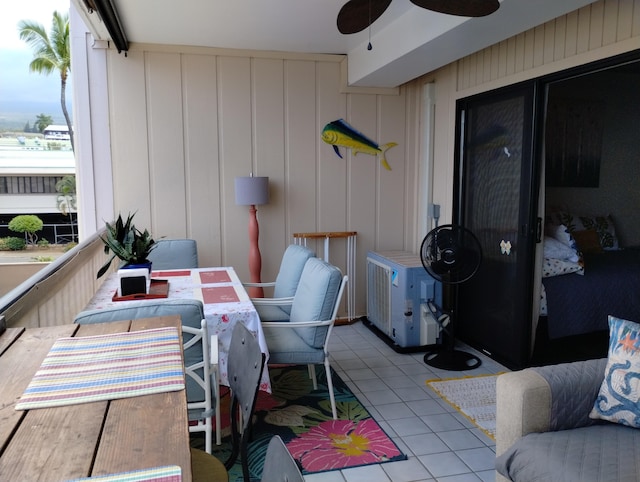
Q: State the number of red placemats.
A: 3